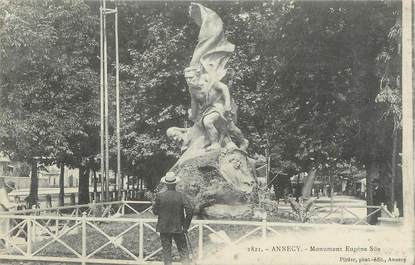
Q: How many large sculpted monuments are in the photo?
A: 1